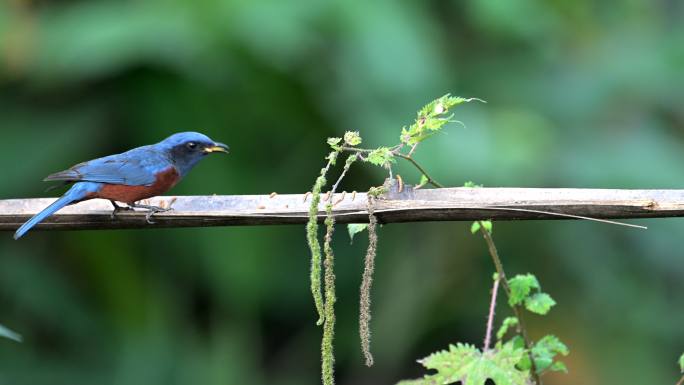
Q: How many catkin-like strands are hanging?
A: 3